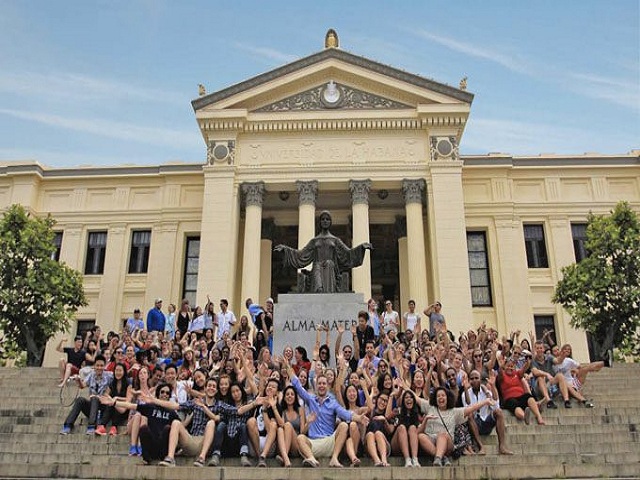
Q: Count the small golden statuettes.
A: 3